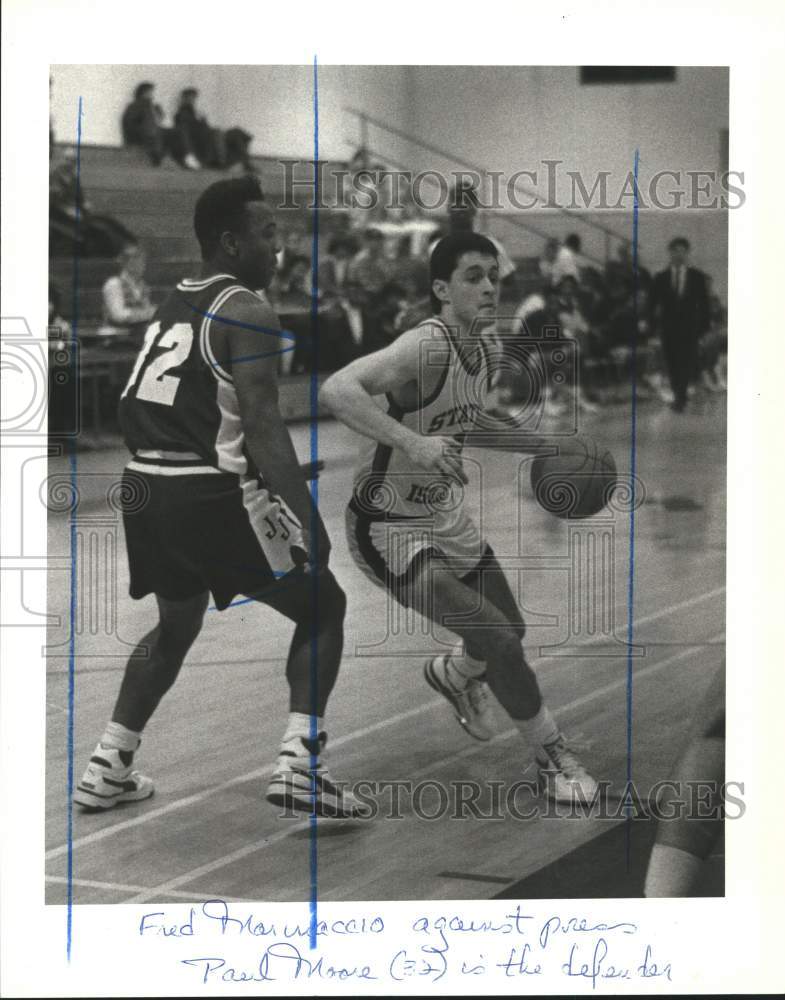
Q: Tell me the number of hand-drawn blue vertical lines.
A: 3